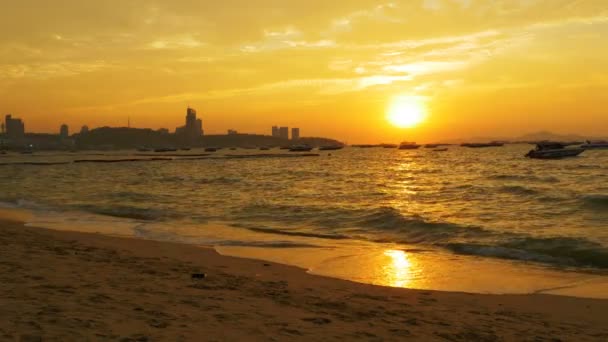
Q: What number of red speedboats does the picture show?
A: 0